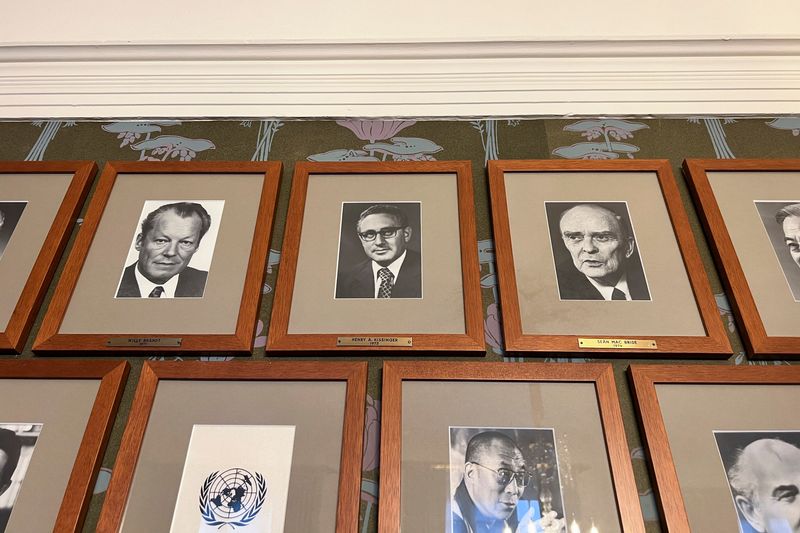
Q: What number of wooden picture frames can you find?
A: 9